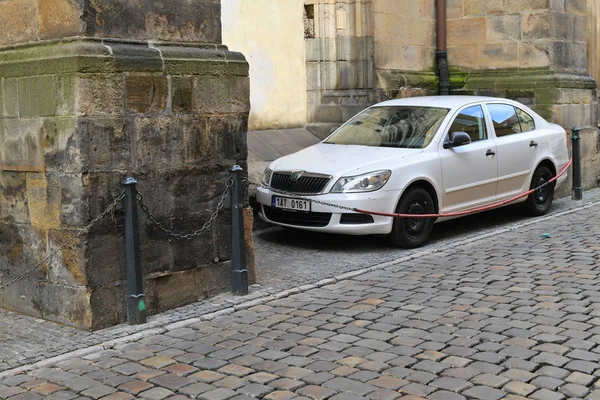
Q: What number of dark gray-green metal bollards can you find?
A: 3